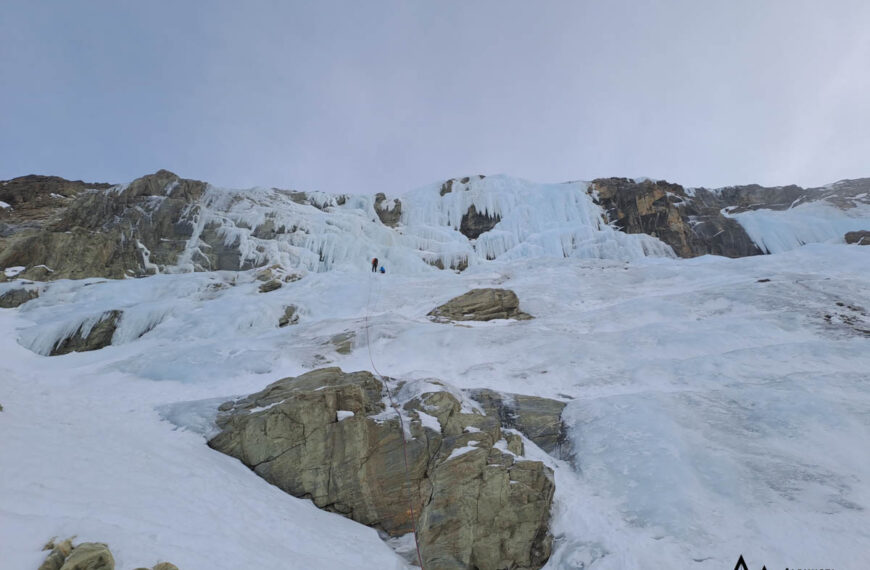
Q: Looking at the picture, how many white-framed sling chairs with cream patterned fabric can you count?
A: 0